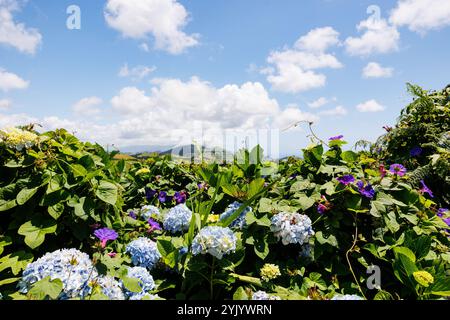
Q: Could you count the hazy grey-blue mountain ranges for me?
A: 1